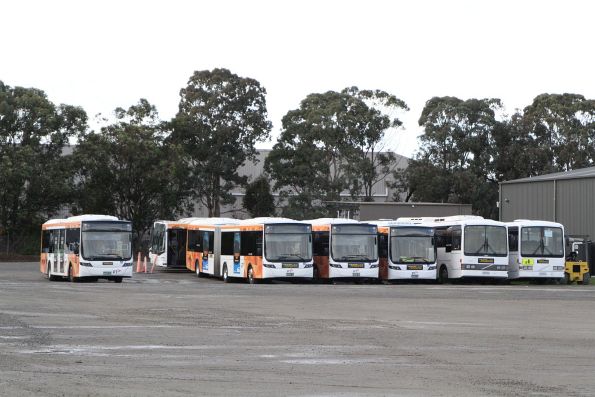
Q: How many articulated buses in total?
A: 1